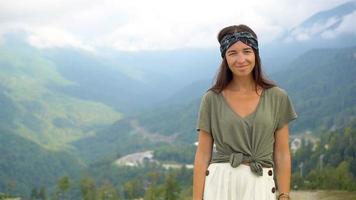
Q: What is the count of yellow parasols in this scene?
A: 0